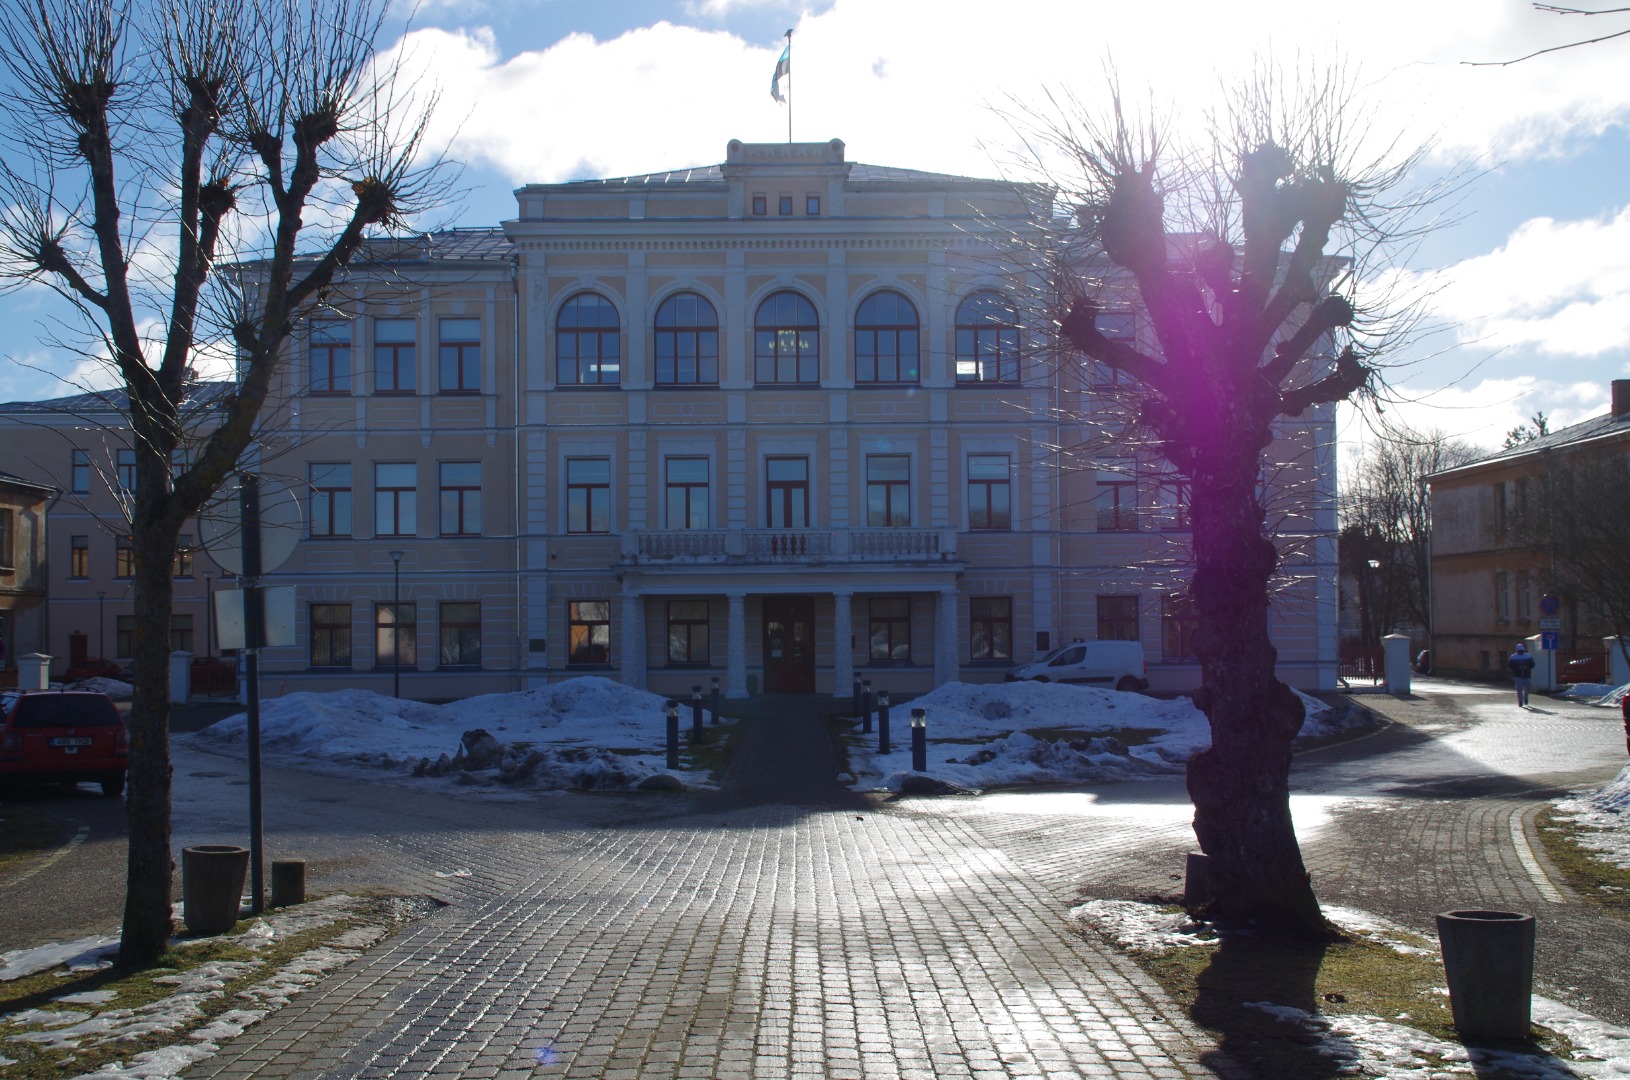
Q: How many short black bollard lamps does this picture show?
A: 7